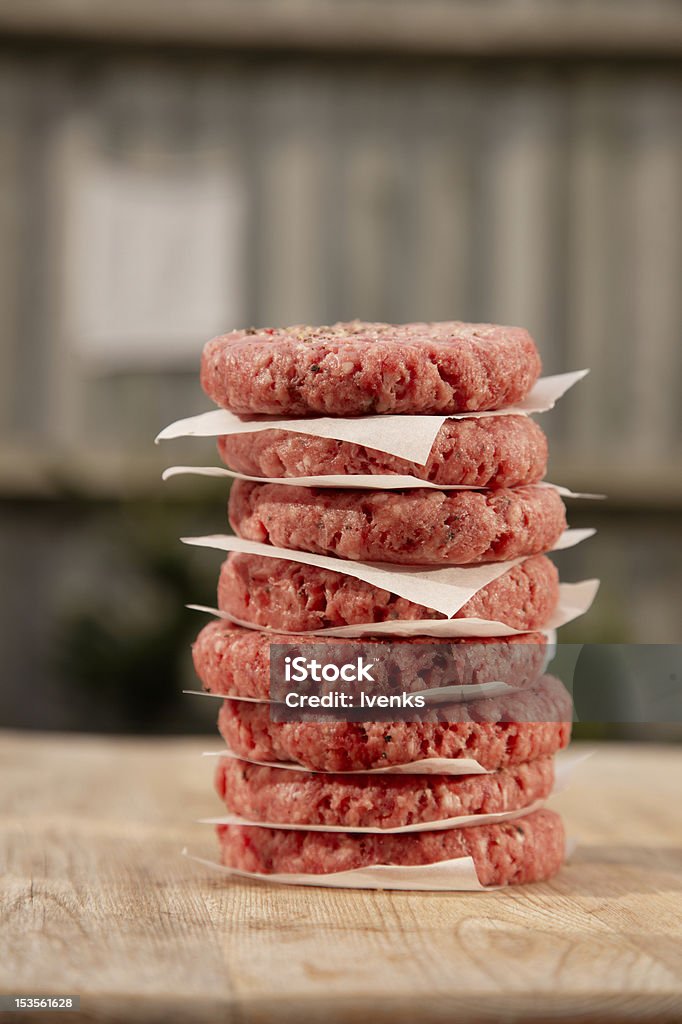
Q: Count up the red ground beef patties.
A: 8